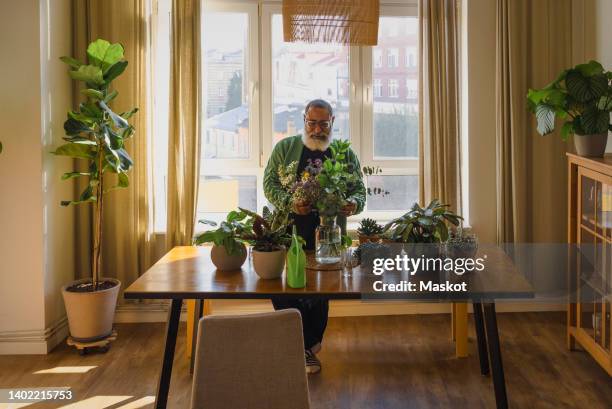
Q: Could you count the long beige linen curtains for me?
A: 4